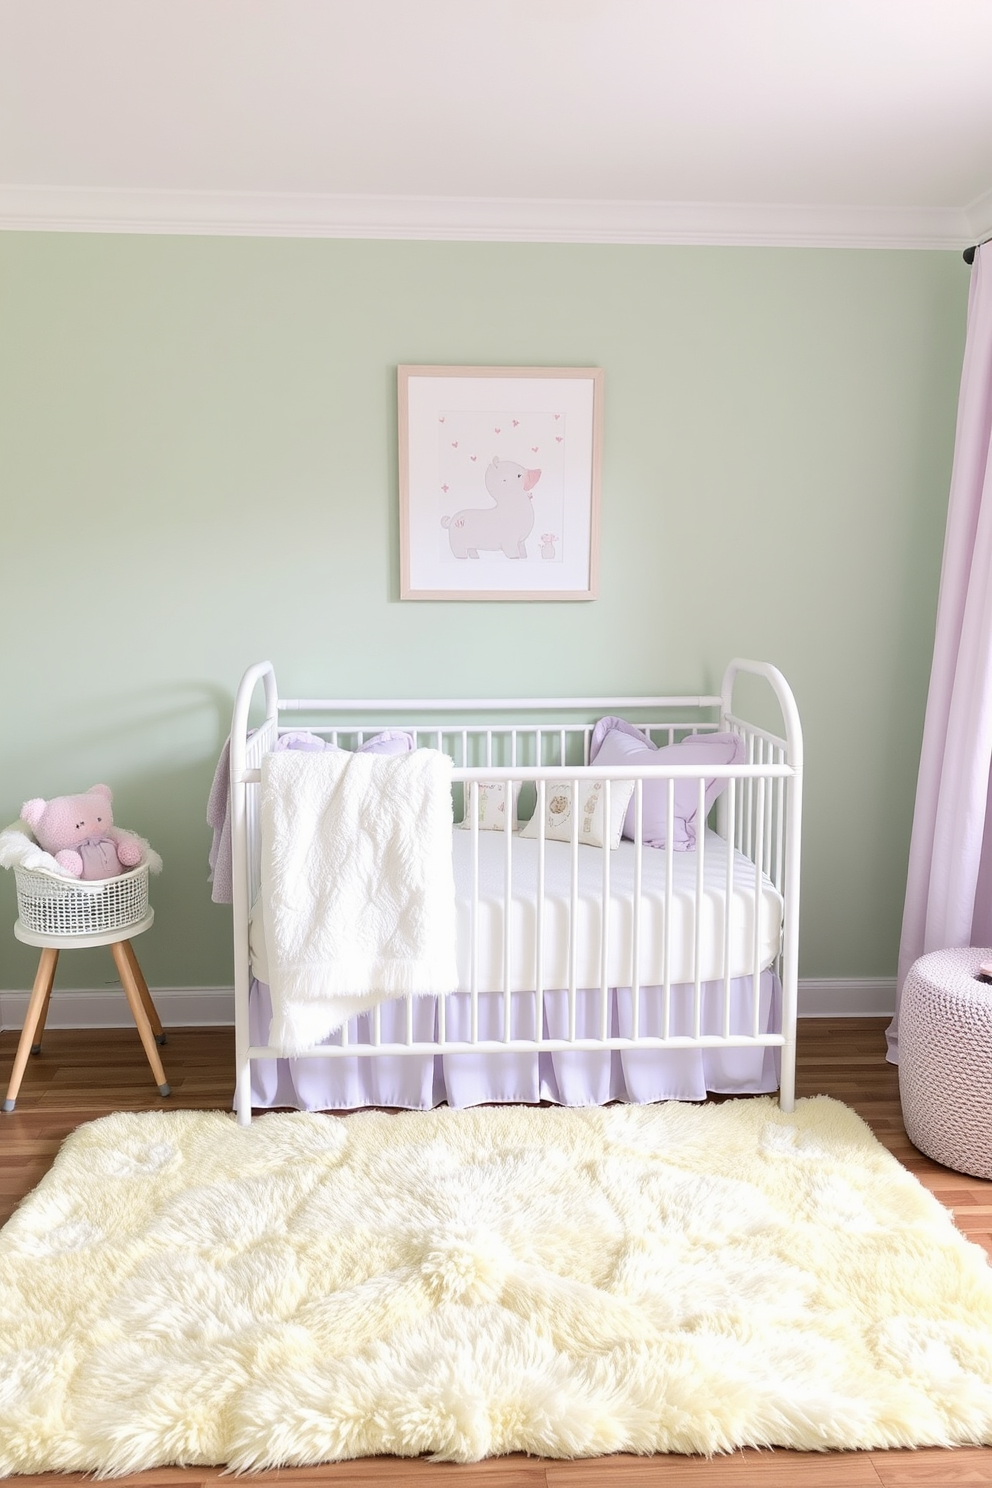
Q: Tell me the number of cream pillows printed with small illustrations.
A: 2